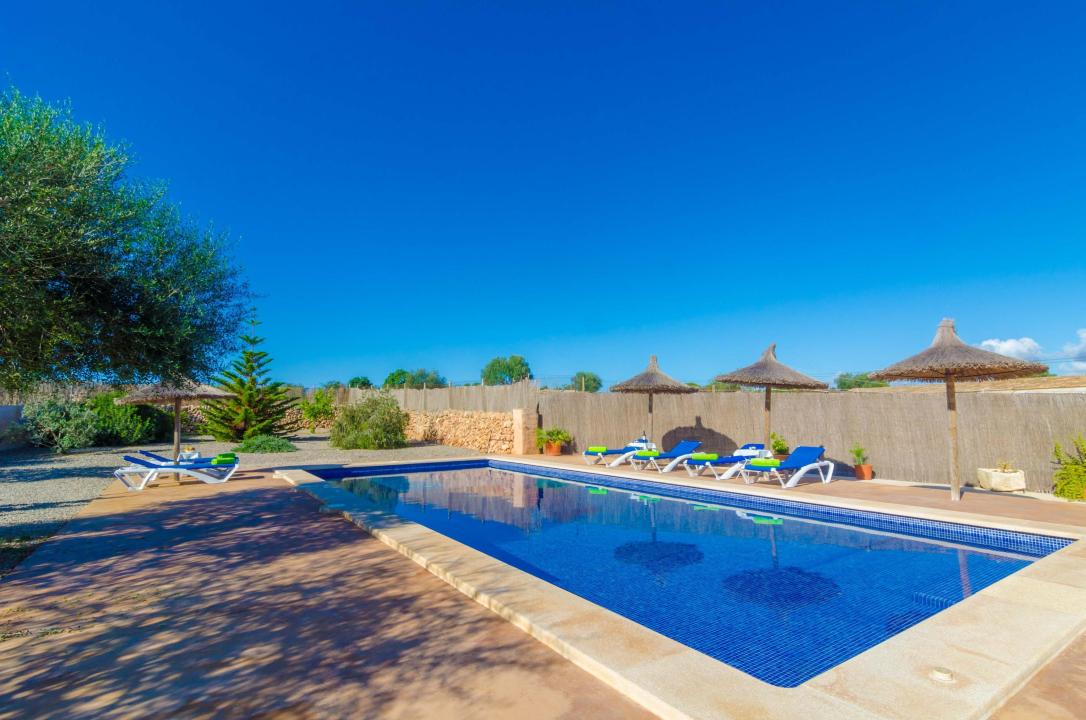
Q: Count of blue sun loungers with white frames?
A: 6